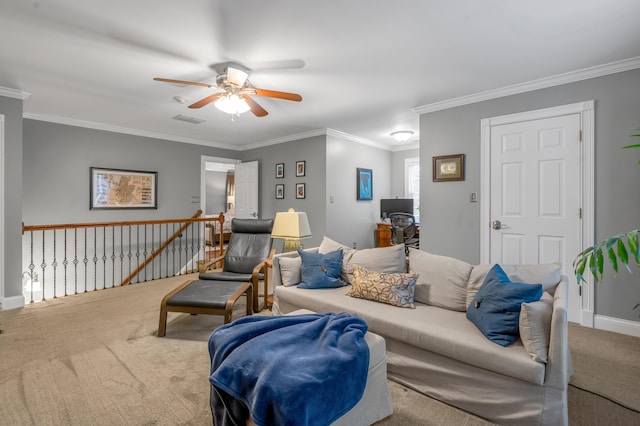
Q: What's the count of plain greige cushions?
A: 5